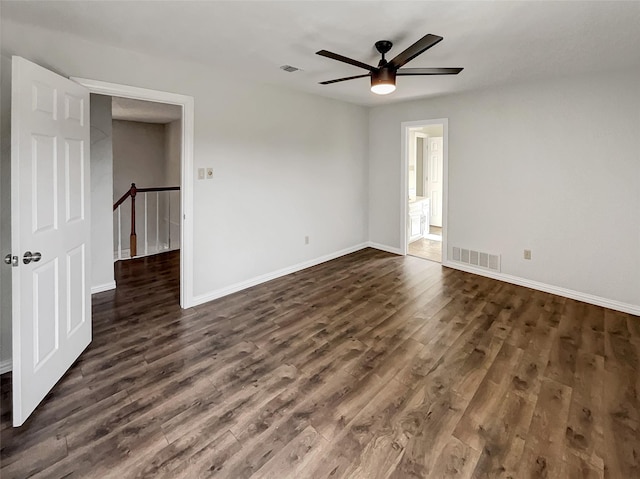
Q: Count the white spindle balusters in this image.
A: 4